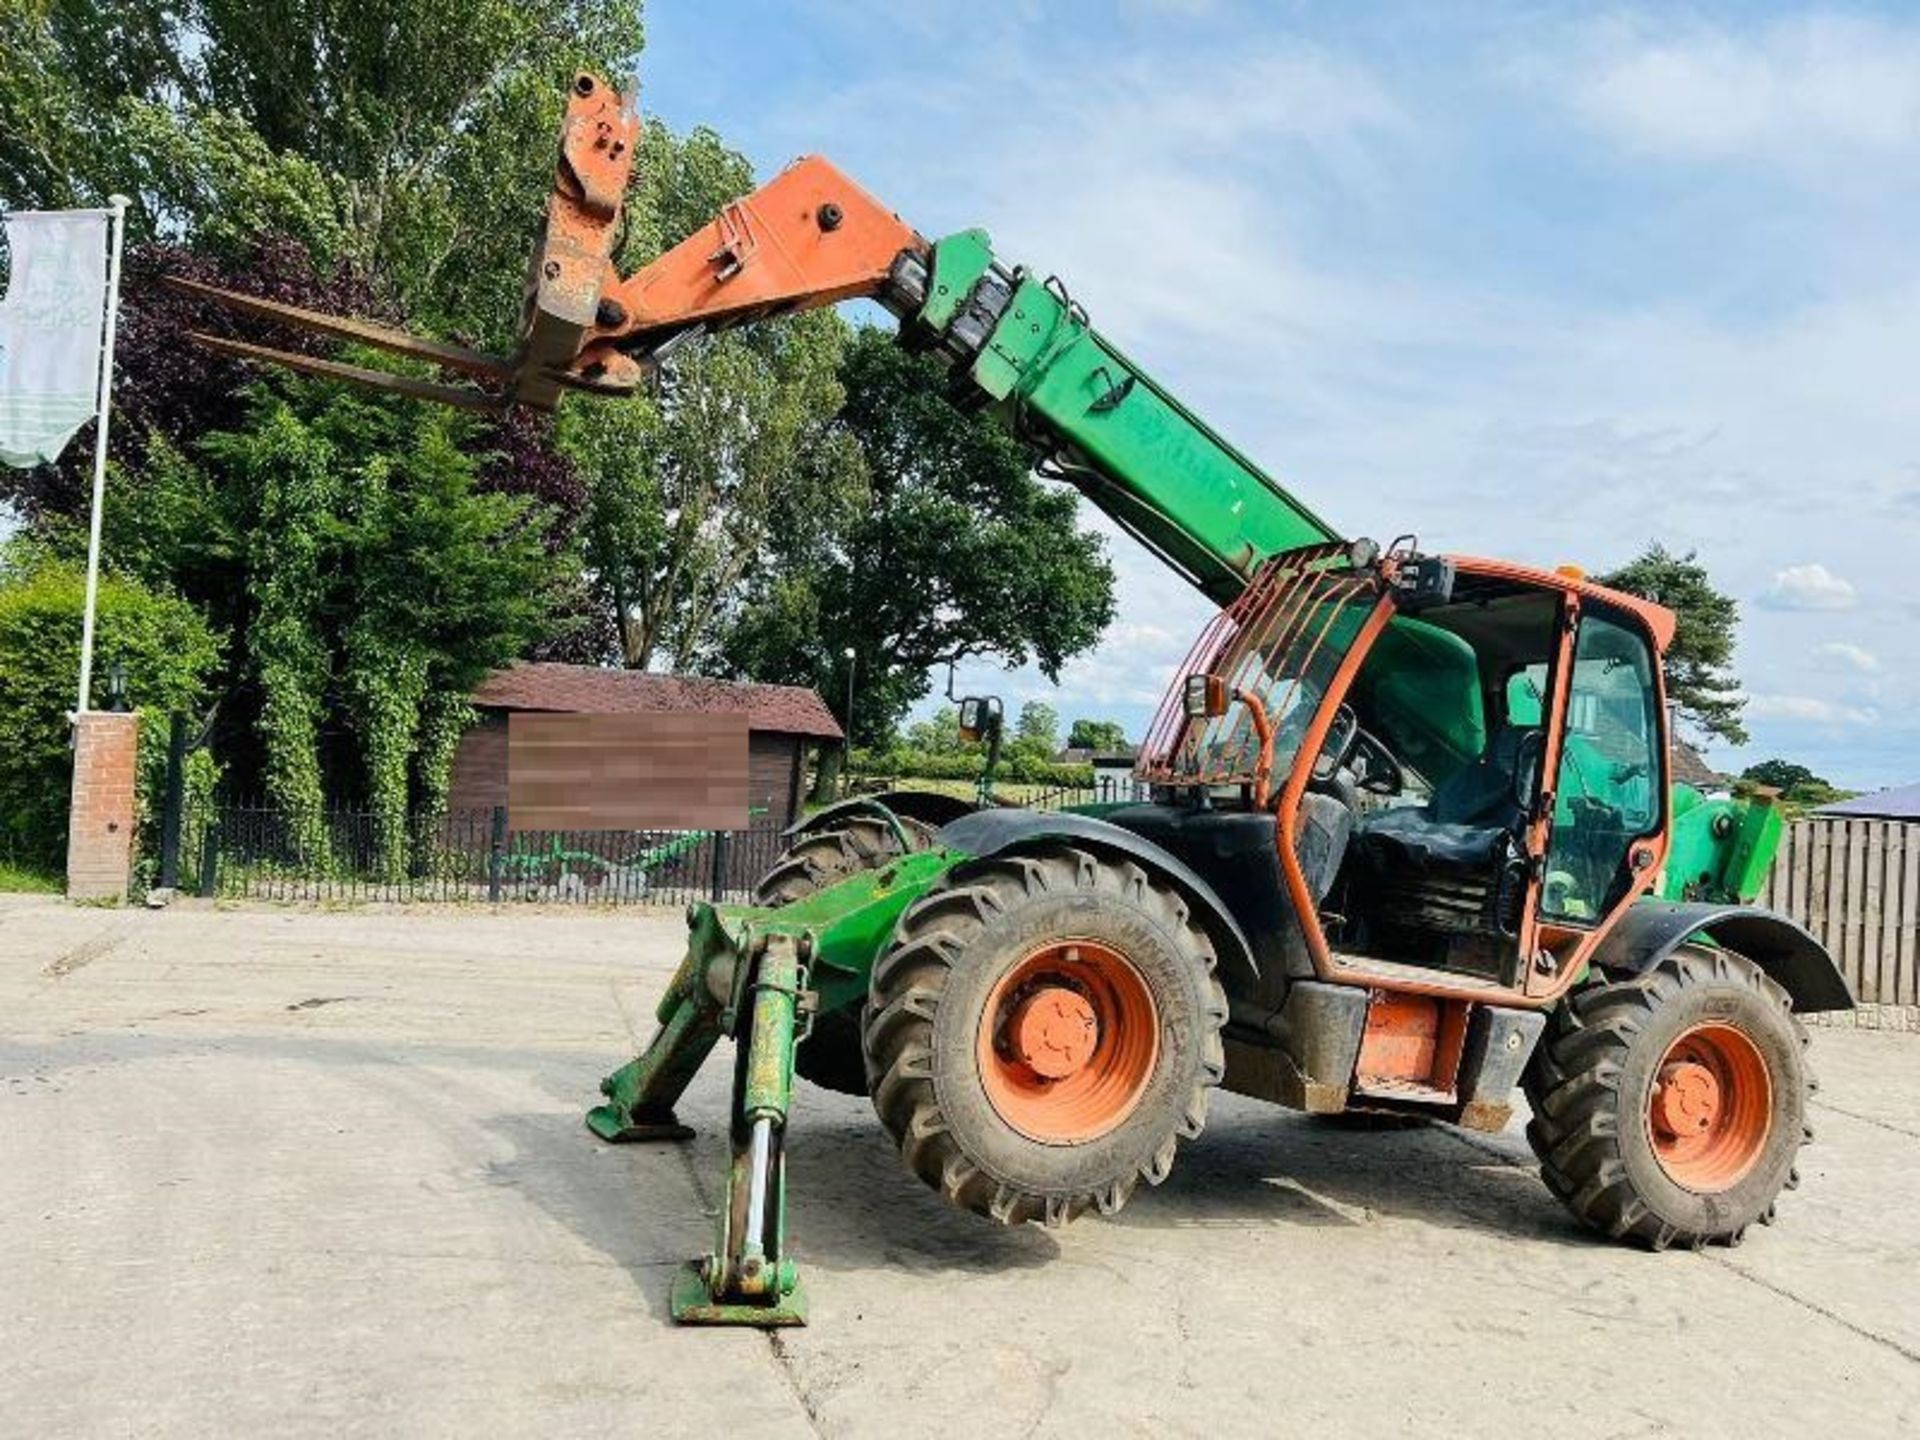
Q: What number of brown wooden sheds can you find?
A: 1